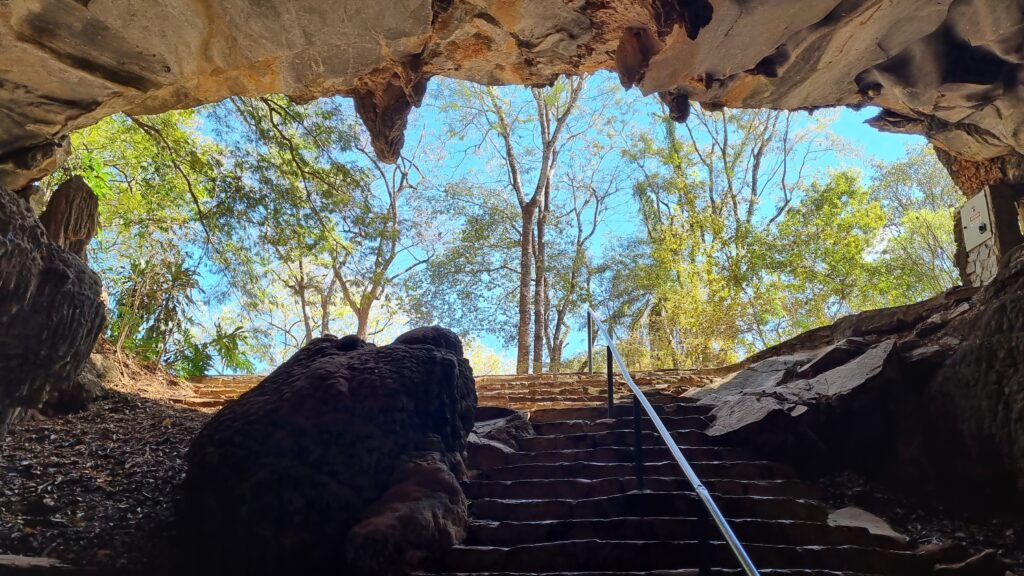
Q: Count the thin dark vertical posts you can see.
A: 4